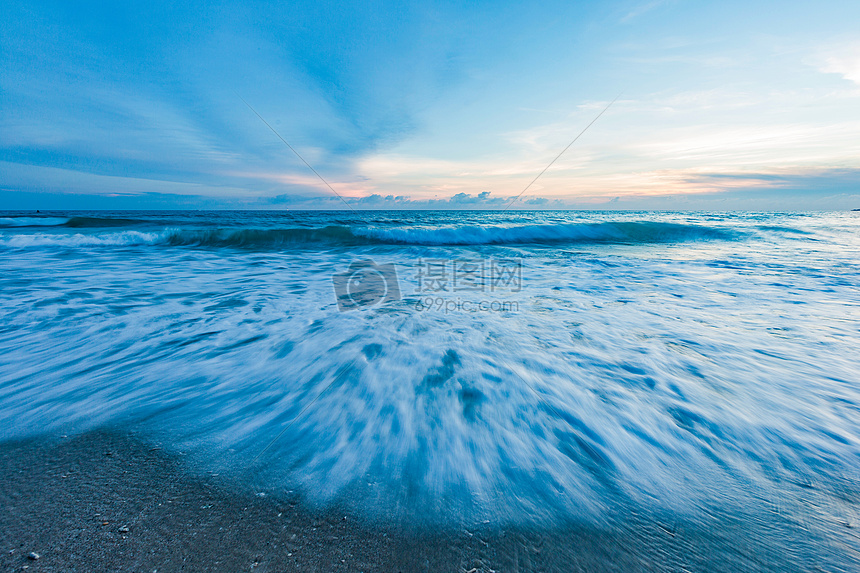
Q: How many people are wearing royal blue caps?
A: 0